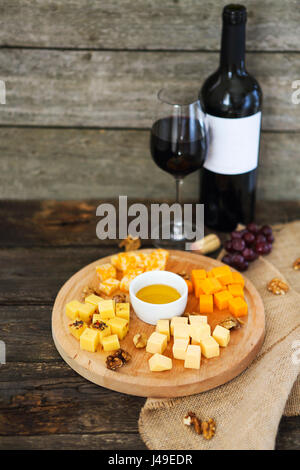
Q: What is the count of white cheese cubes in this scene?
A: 11